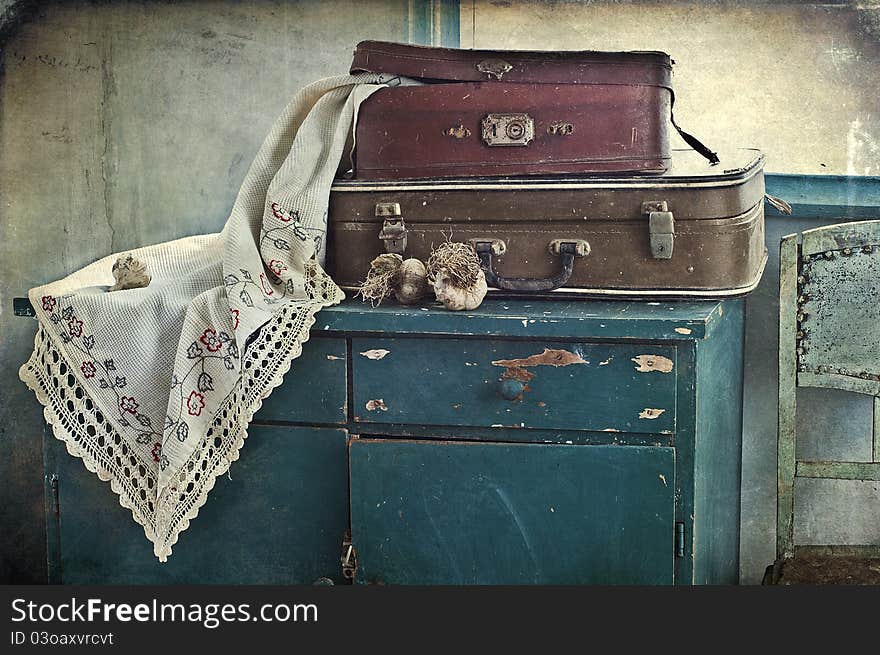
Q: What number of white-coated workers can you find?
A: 0